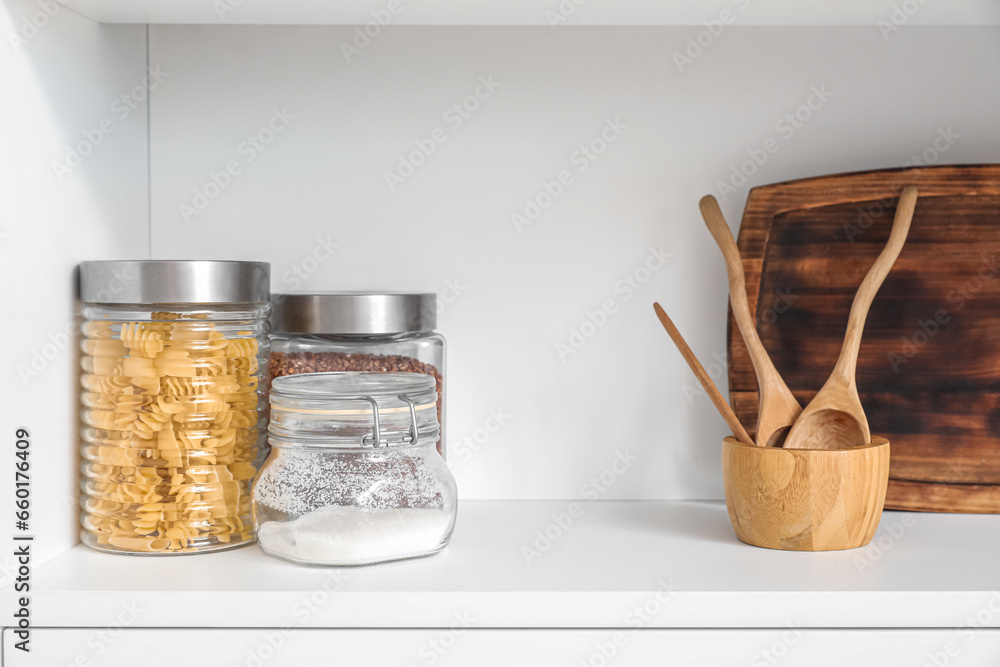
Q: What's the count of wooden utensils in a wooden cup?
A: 3